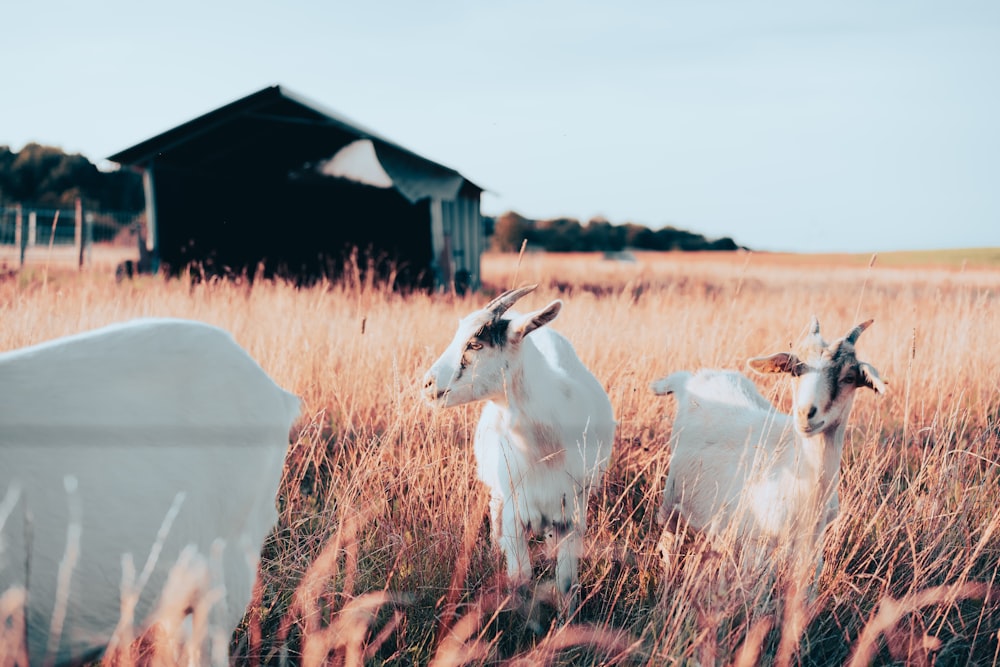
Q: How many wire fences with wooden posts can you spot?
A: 1